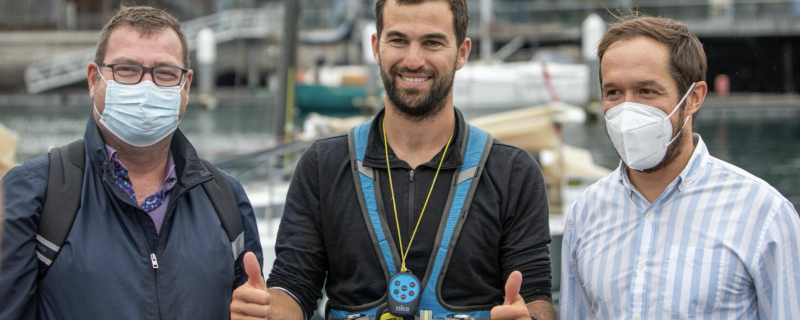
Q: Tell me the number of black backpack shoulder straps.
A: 2